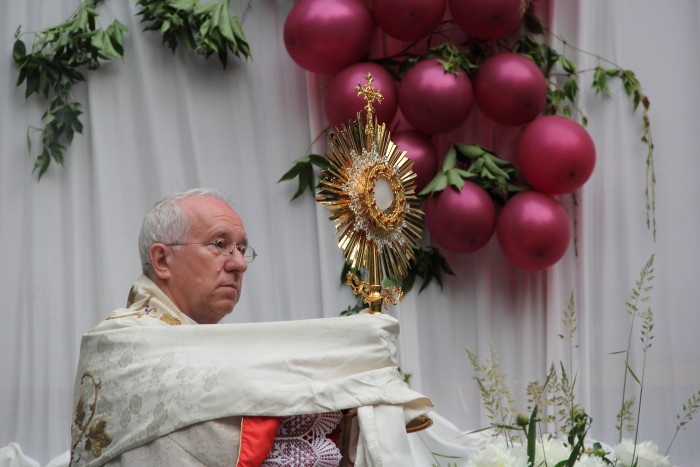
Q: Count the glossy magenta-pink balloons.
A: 10